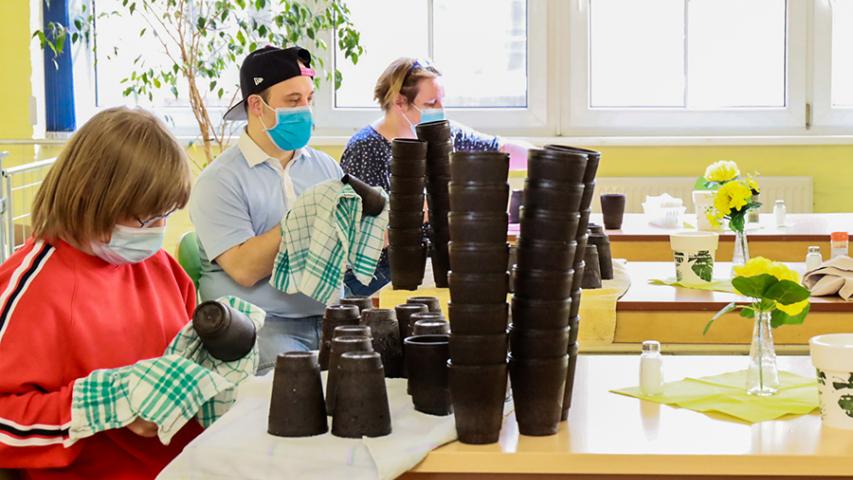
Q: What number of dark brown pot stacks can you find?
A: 5